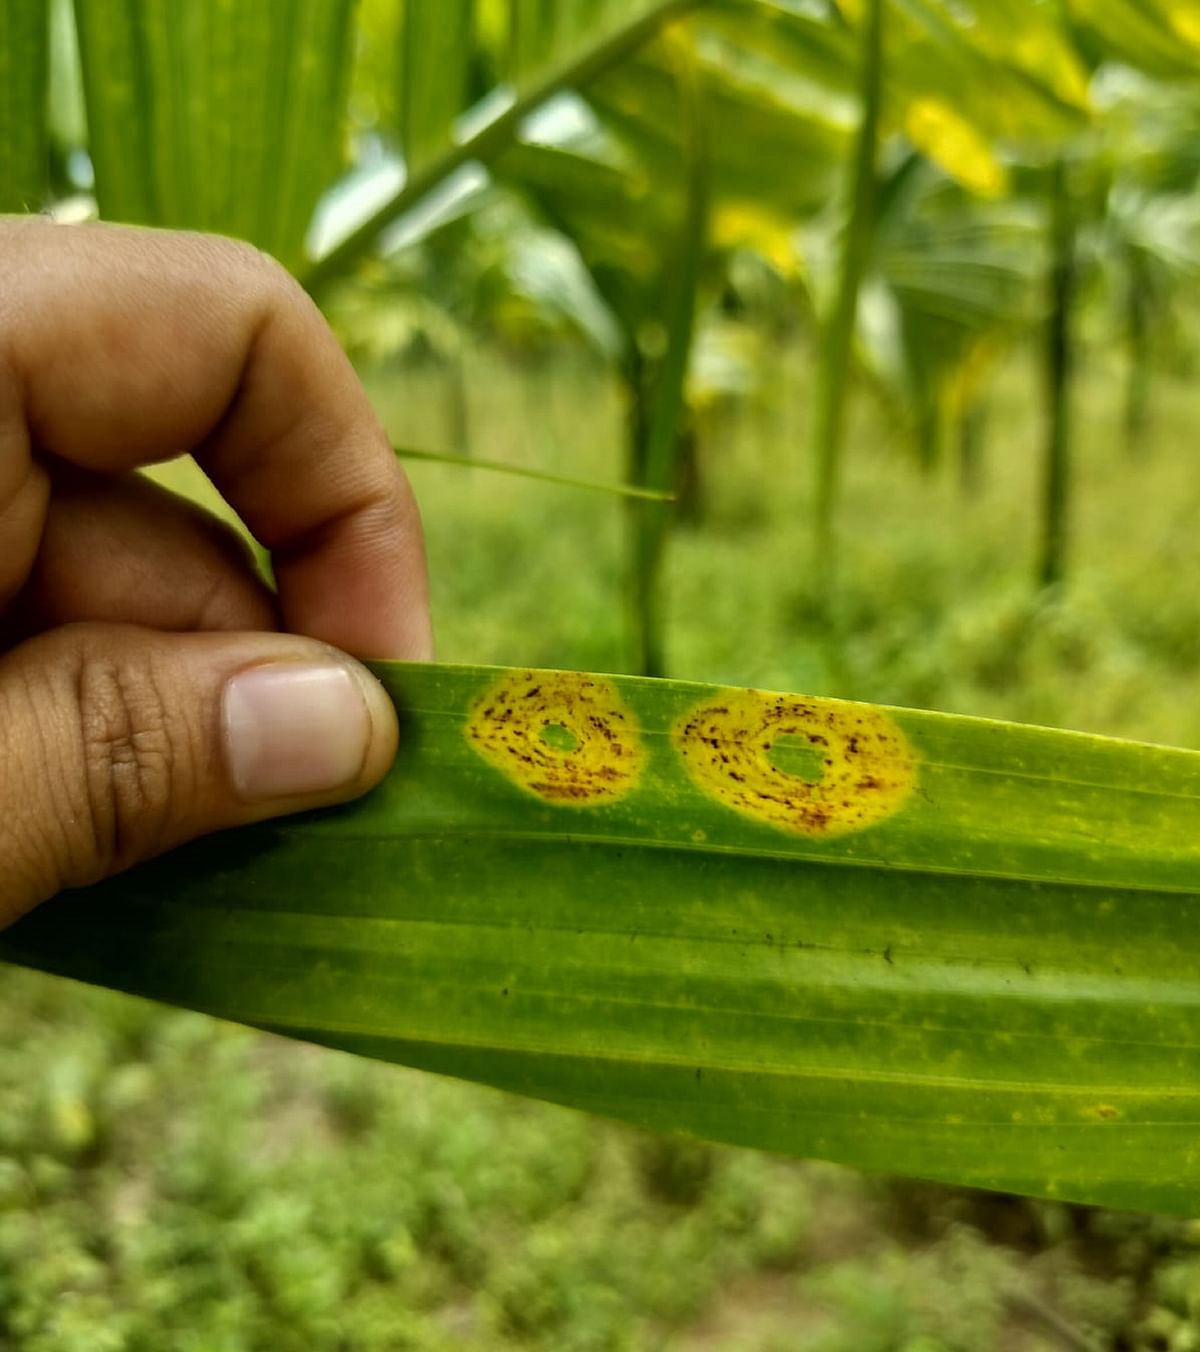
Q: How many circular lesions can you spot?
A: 2